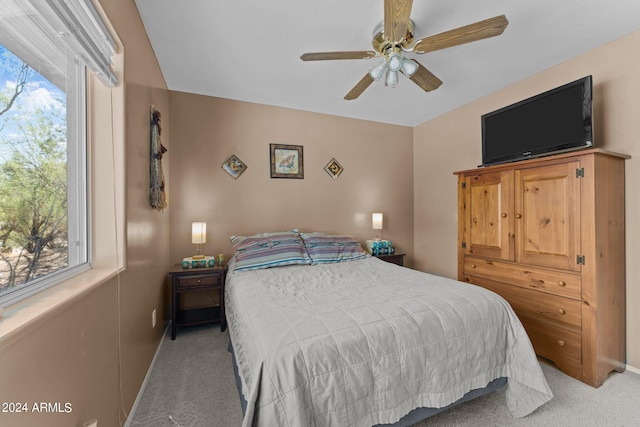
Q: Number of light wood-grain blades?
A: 5